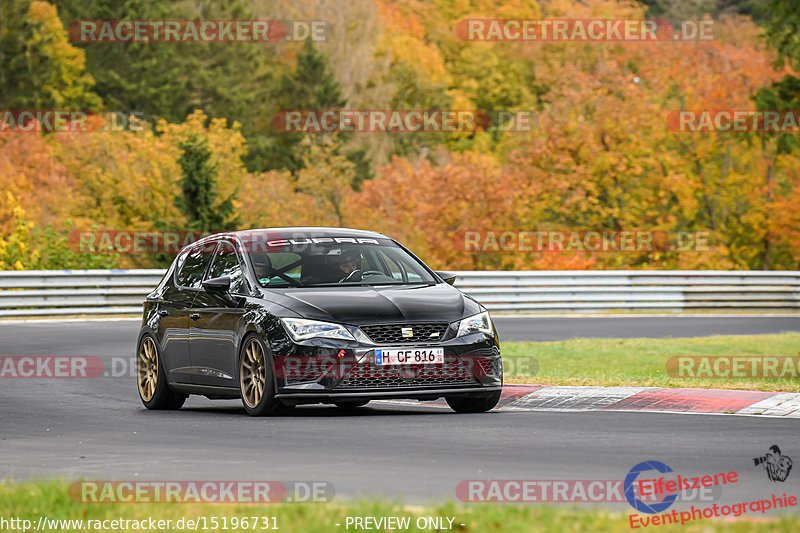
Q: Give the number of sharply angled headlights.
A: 2